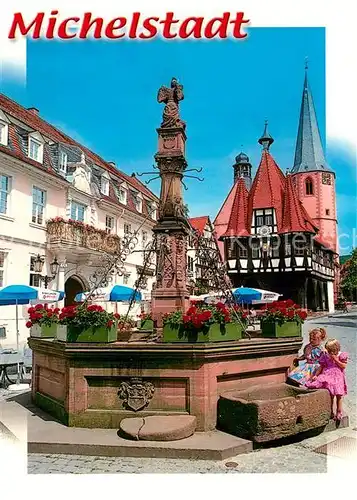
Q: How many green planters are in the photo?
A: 5